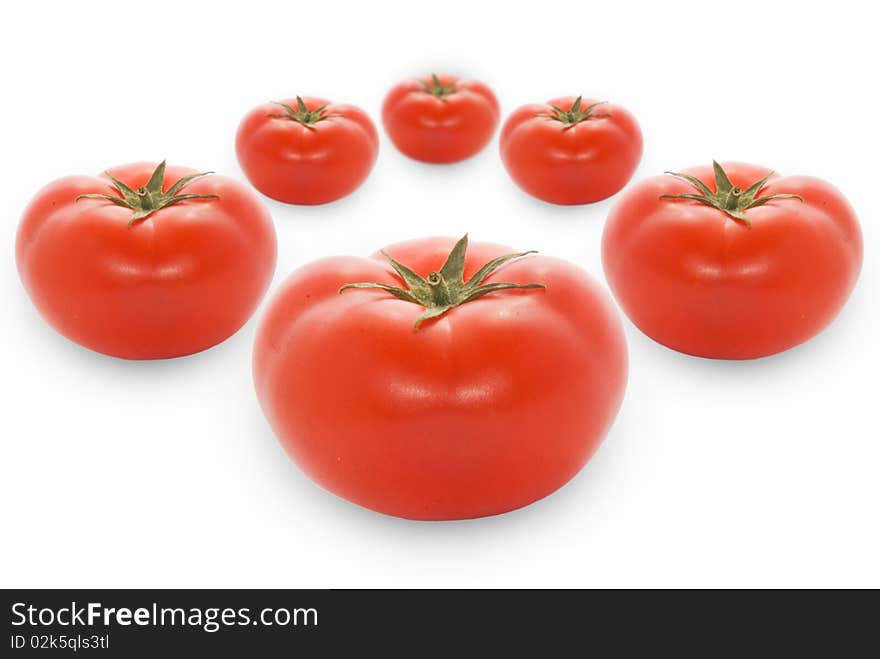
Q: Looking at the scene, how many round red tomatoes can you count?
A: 6